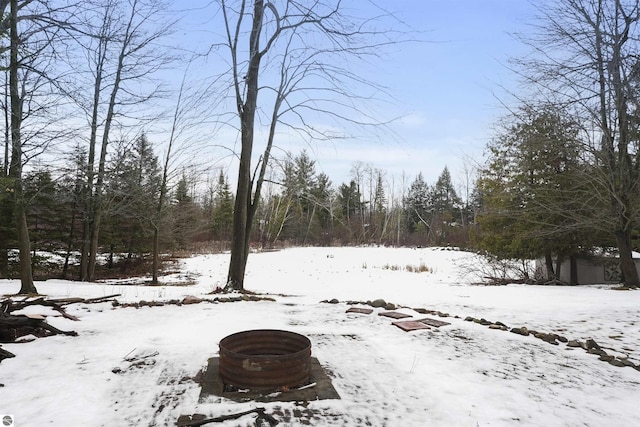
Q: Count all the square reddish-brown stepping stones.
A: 4